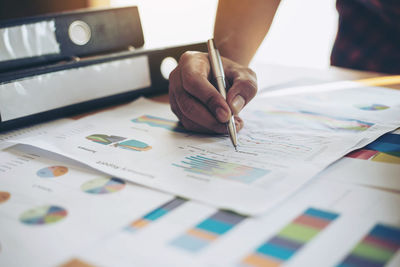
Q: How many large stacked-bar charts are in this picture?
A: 4